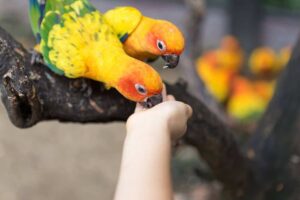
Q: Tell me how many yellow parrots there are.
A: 2